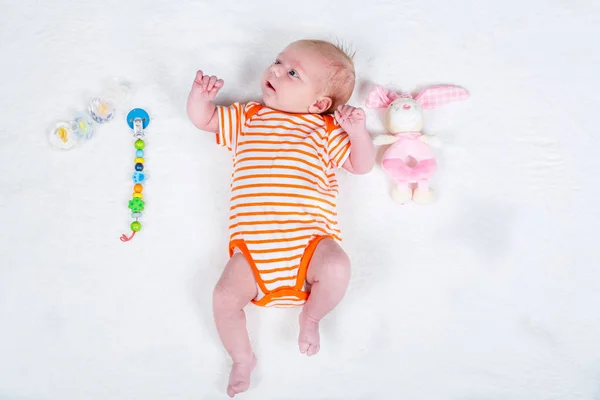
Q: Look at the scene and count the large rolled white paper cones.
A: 0